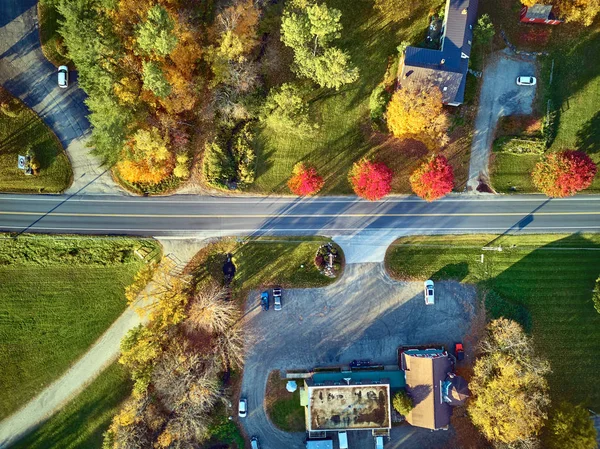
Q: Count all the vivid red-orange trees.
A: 4